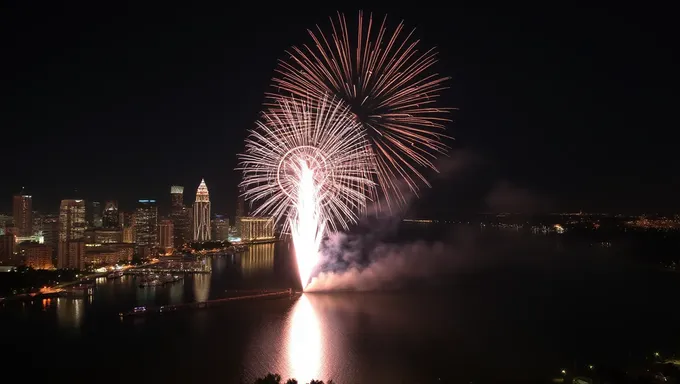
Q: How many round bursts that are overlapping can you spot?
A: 2